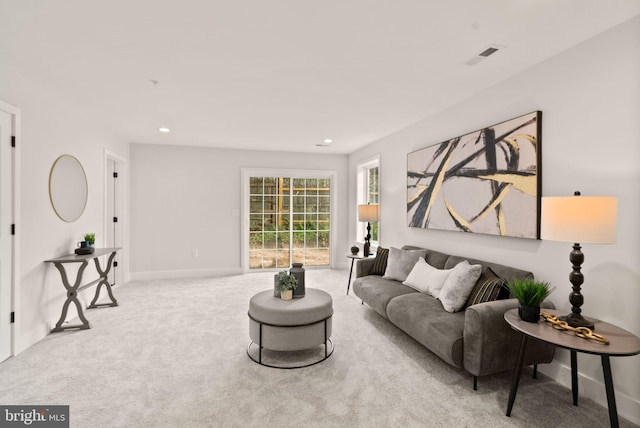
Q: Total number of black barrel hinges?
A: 6